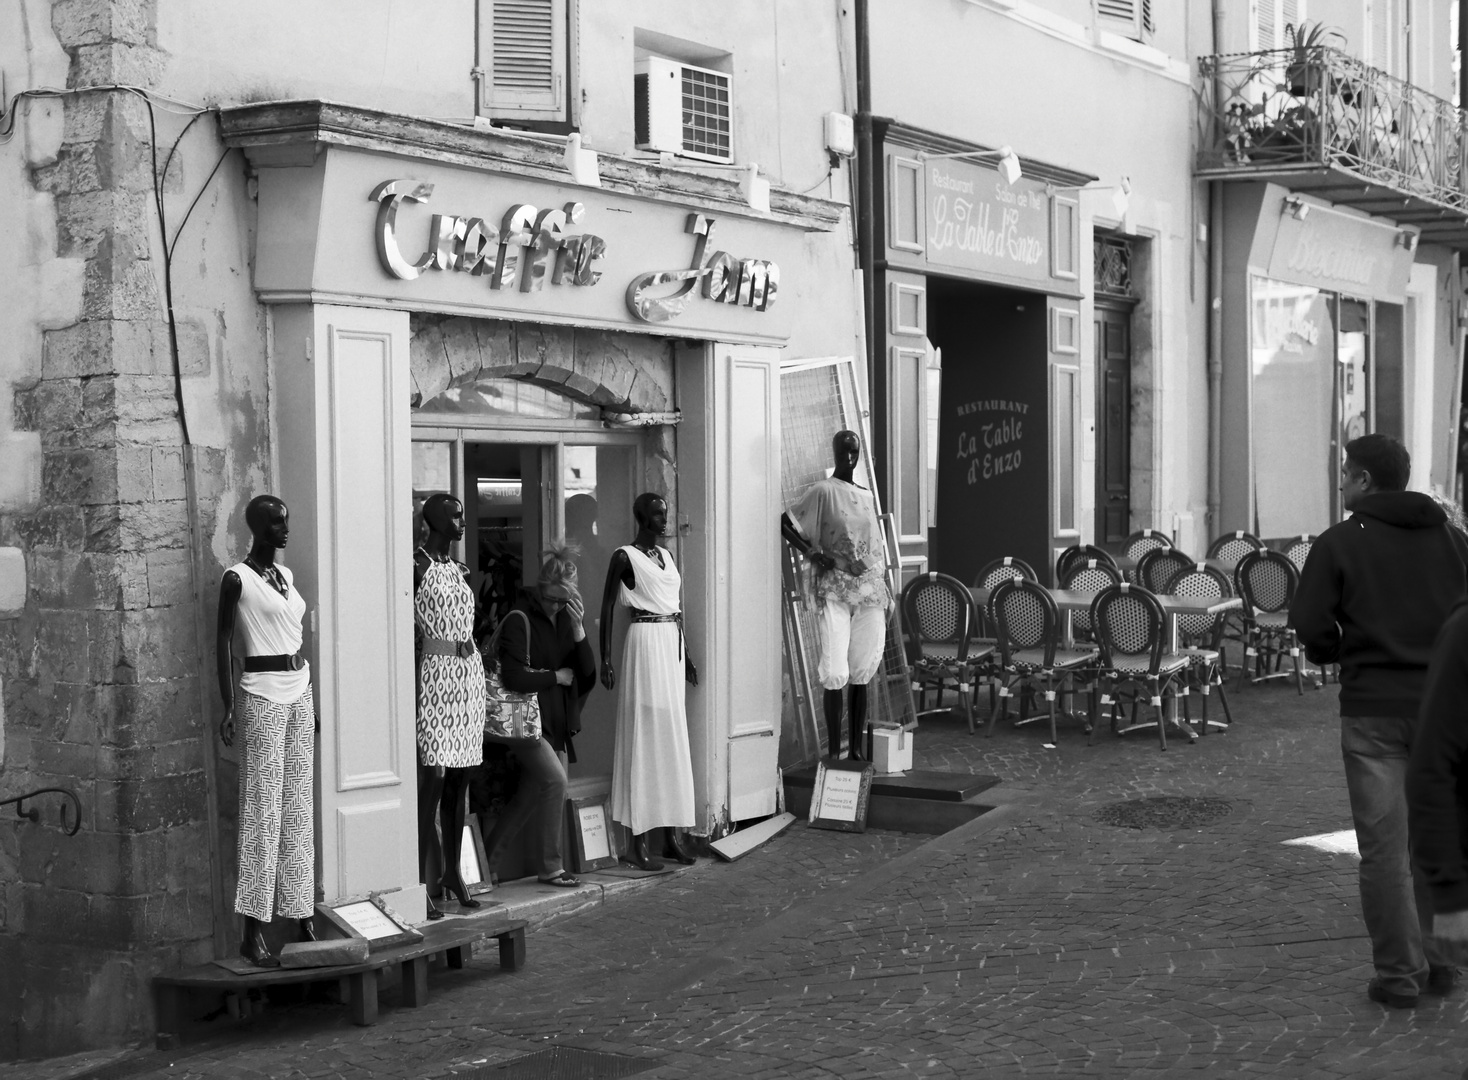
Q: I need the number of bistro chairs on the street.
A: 12